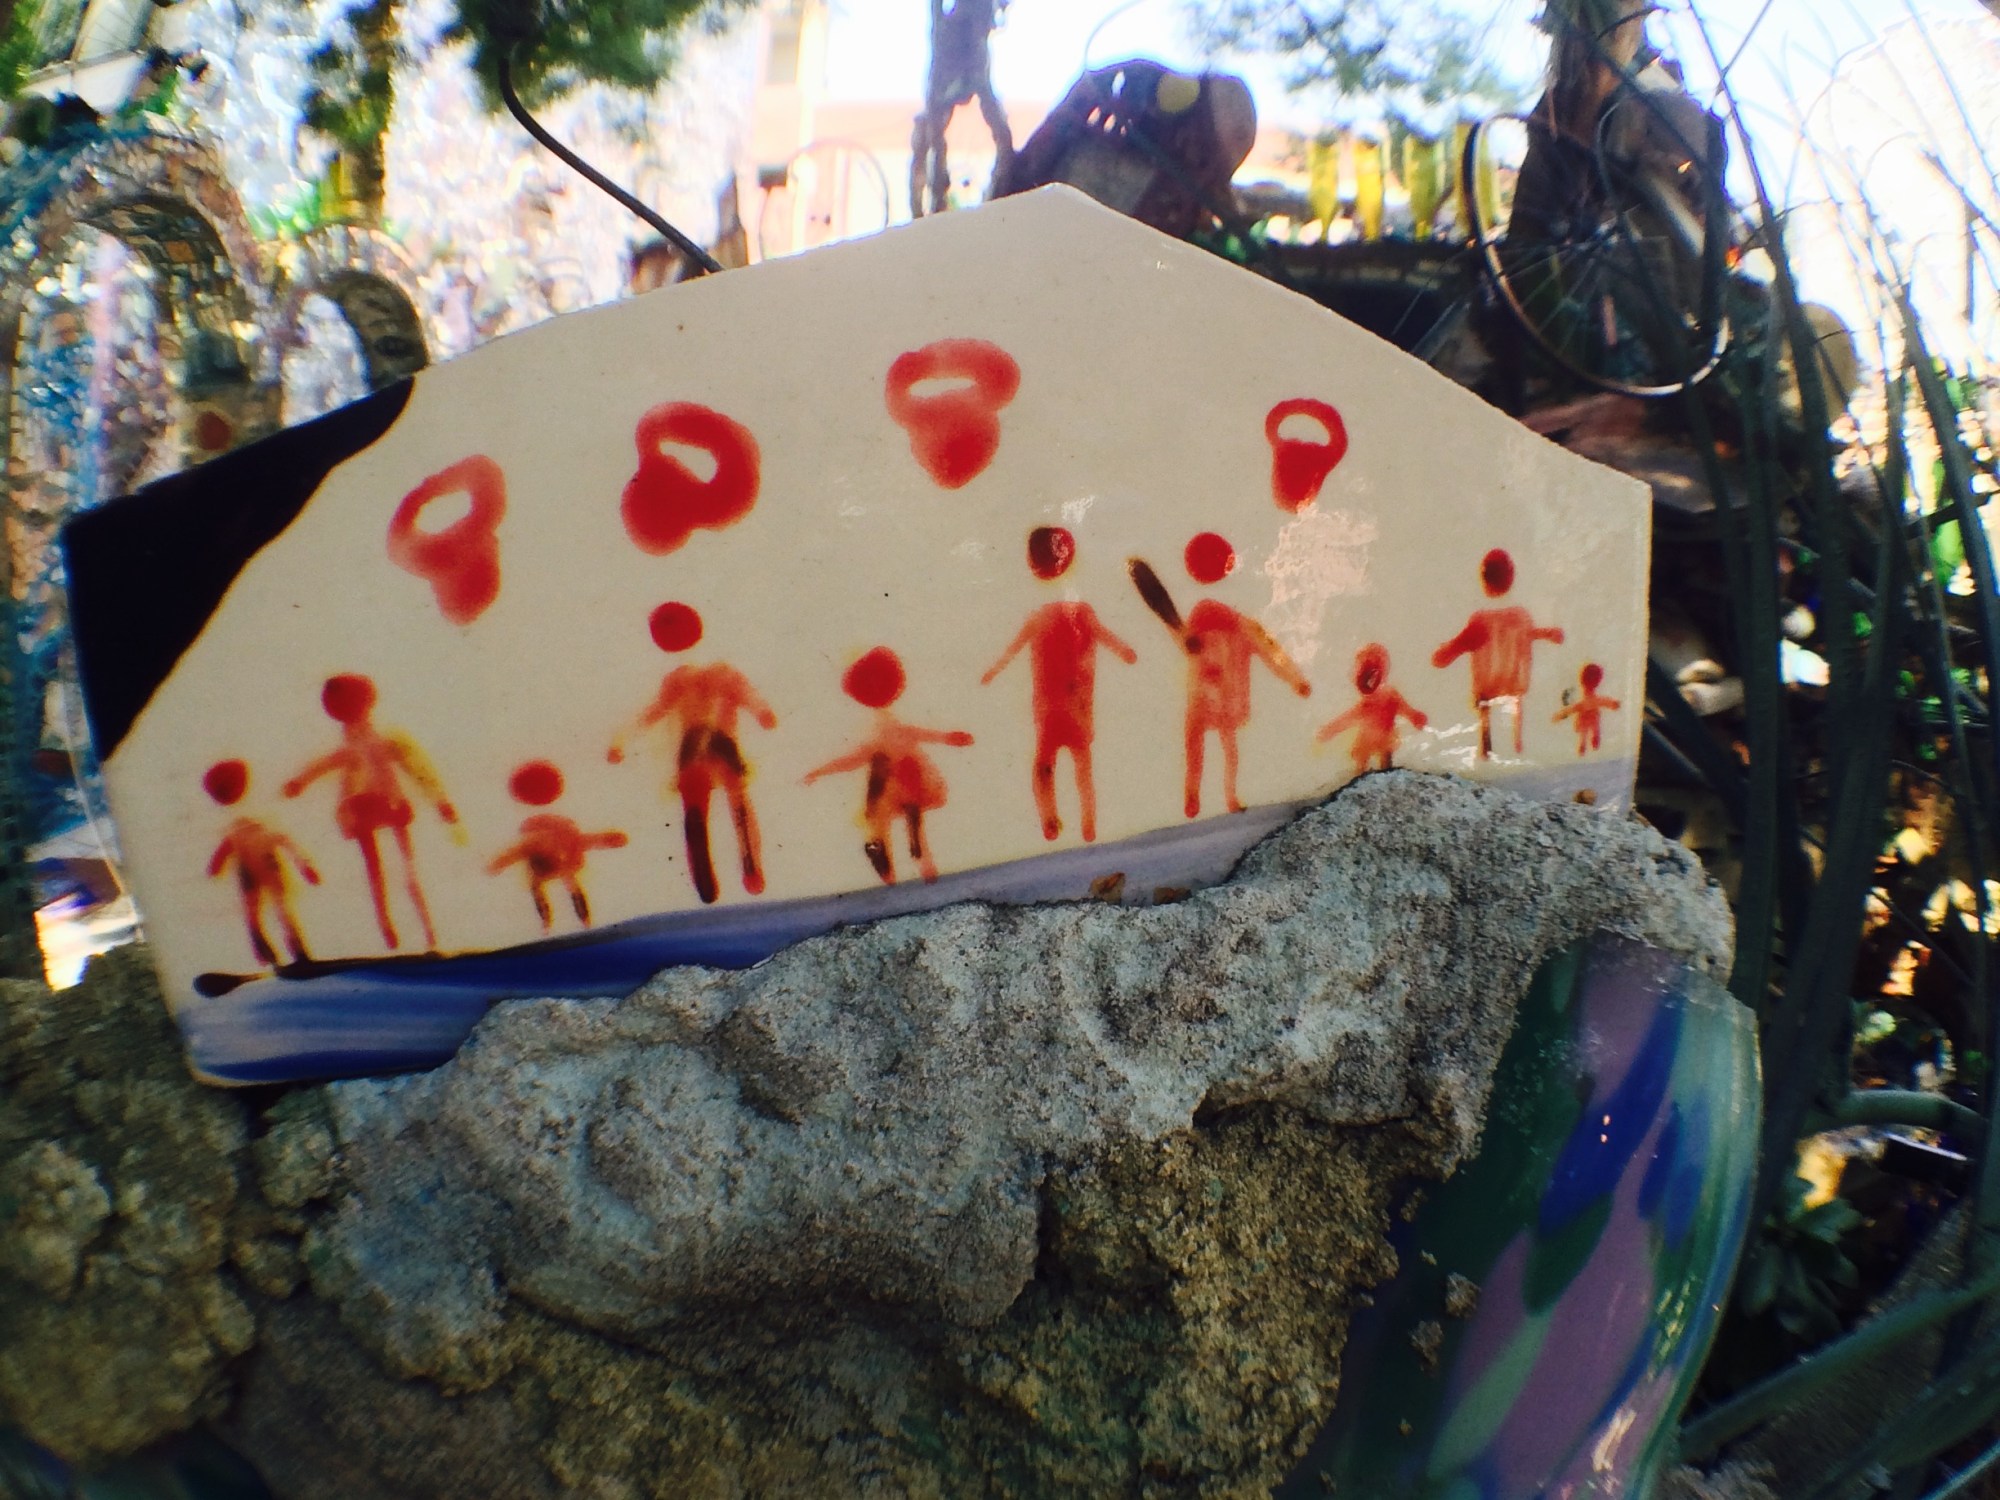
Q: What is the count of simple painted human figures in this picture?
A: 10